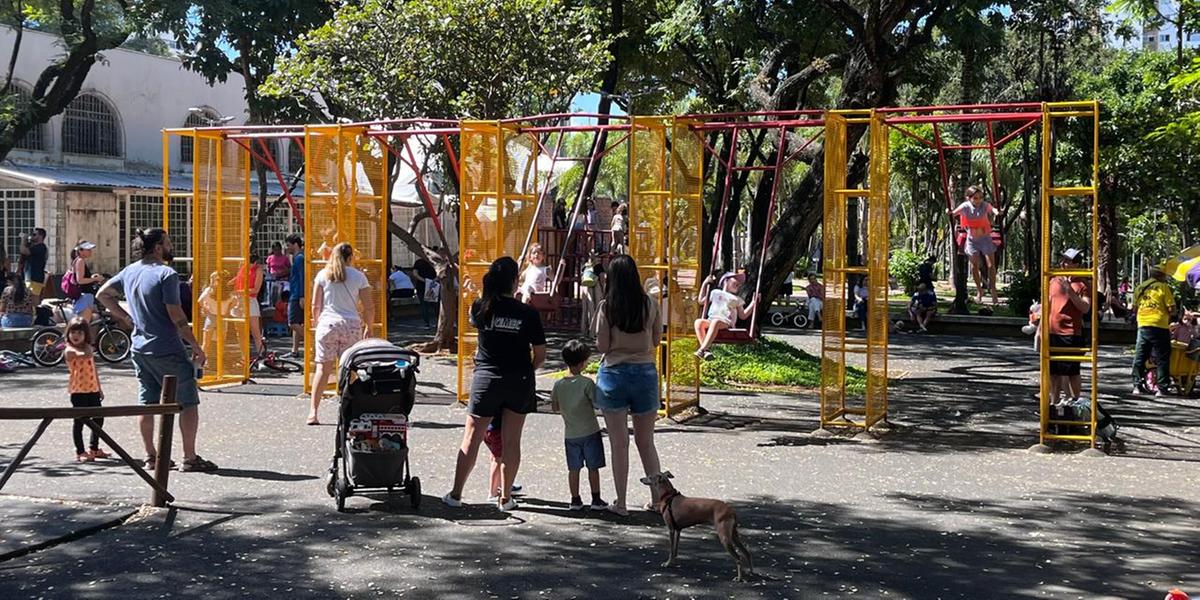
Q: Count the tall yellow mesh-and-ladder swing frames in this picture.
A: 6